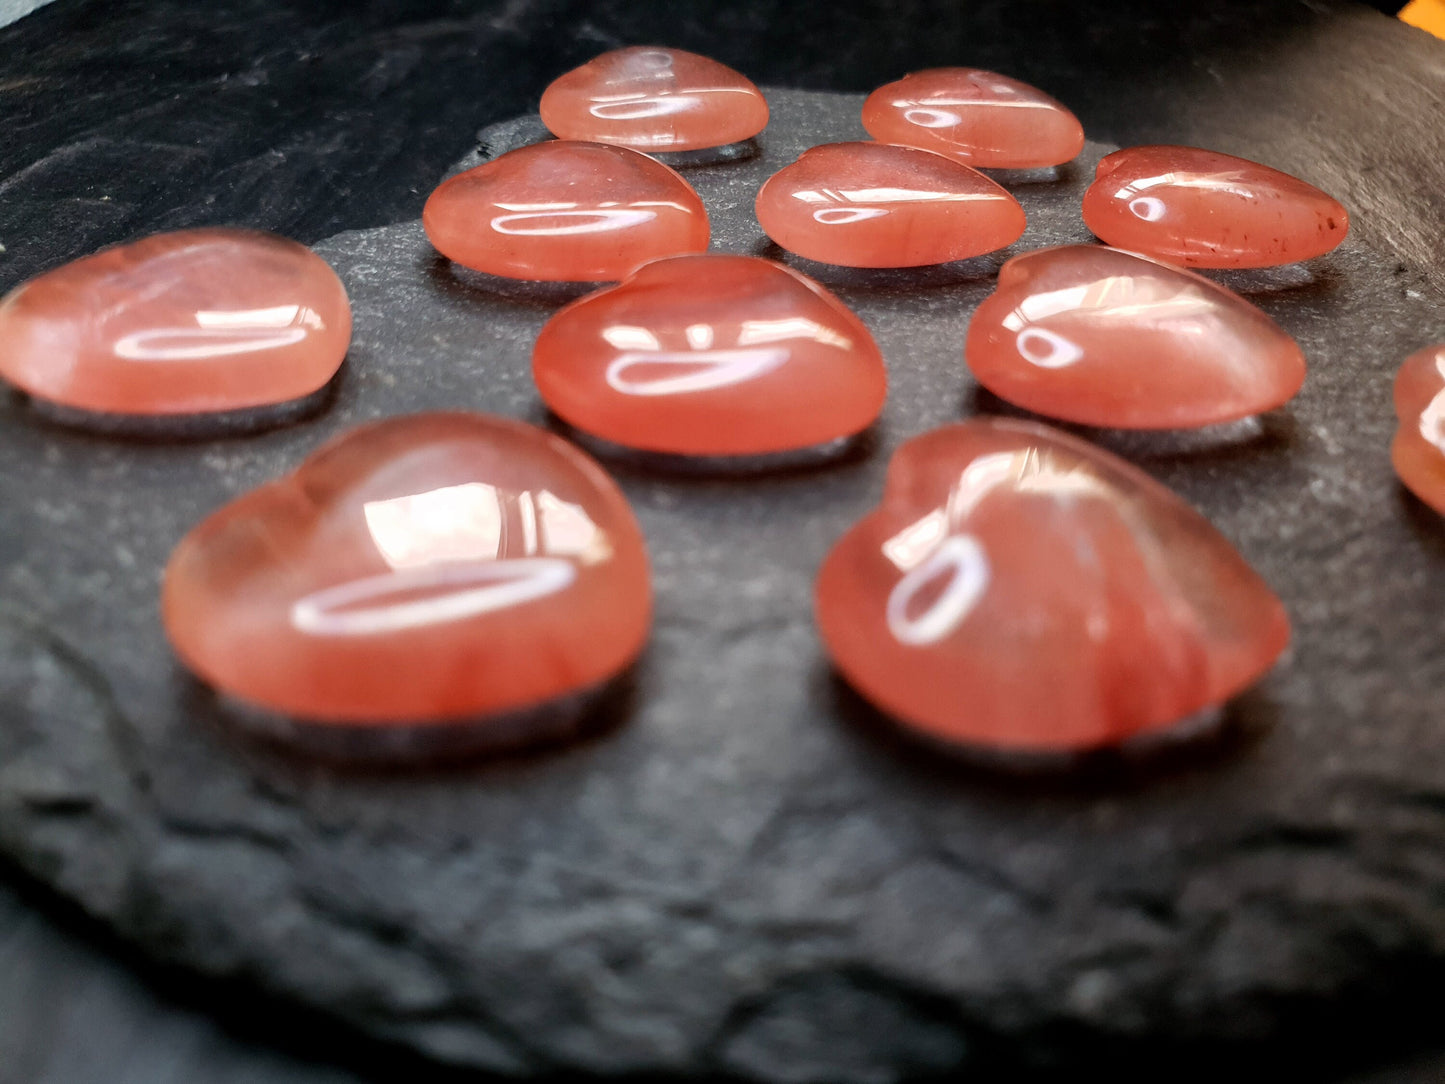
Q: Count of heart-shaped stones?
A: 11